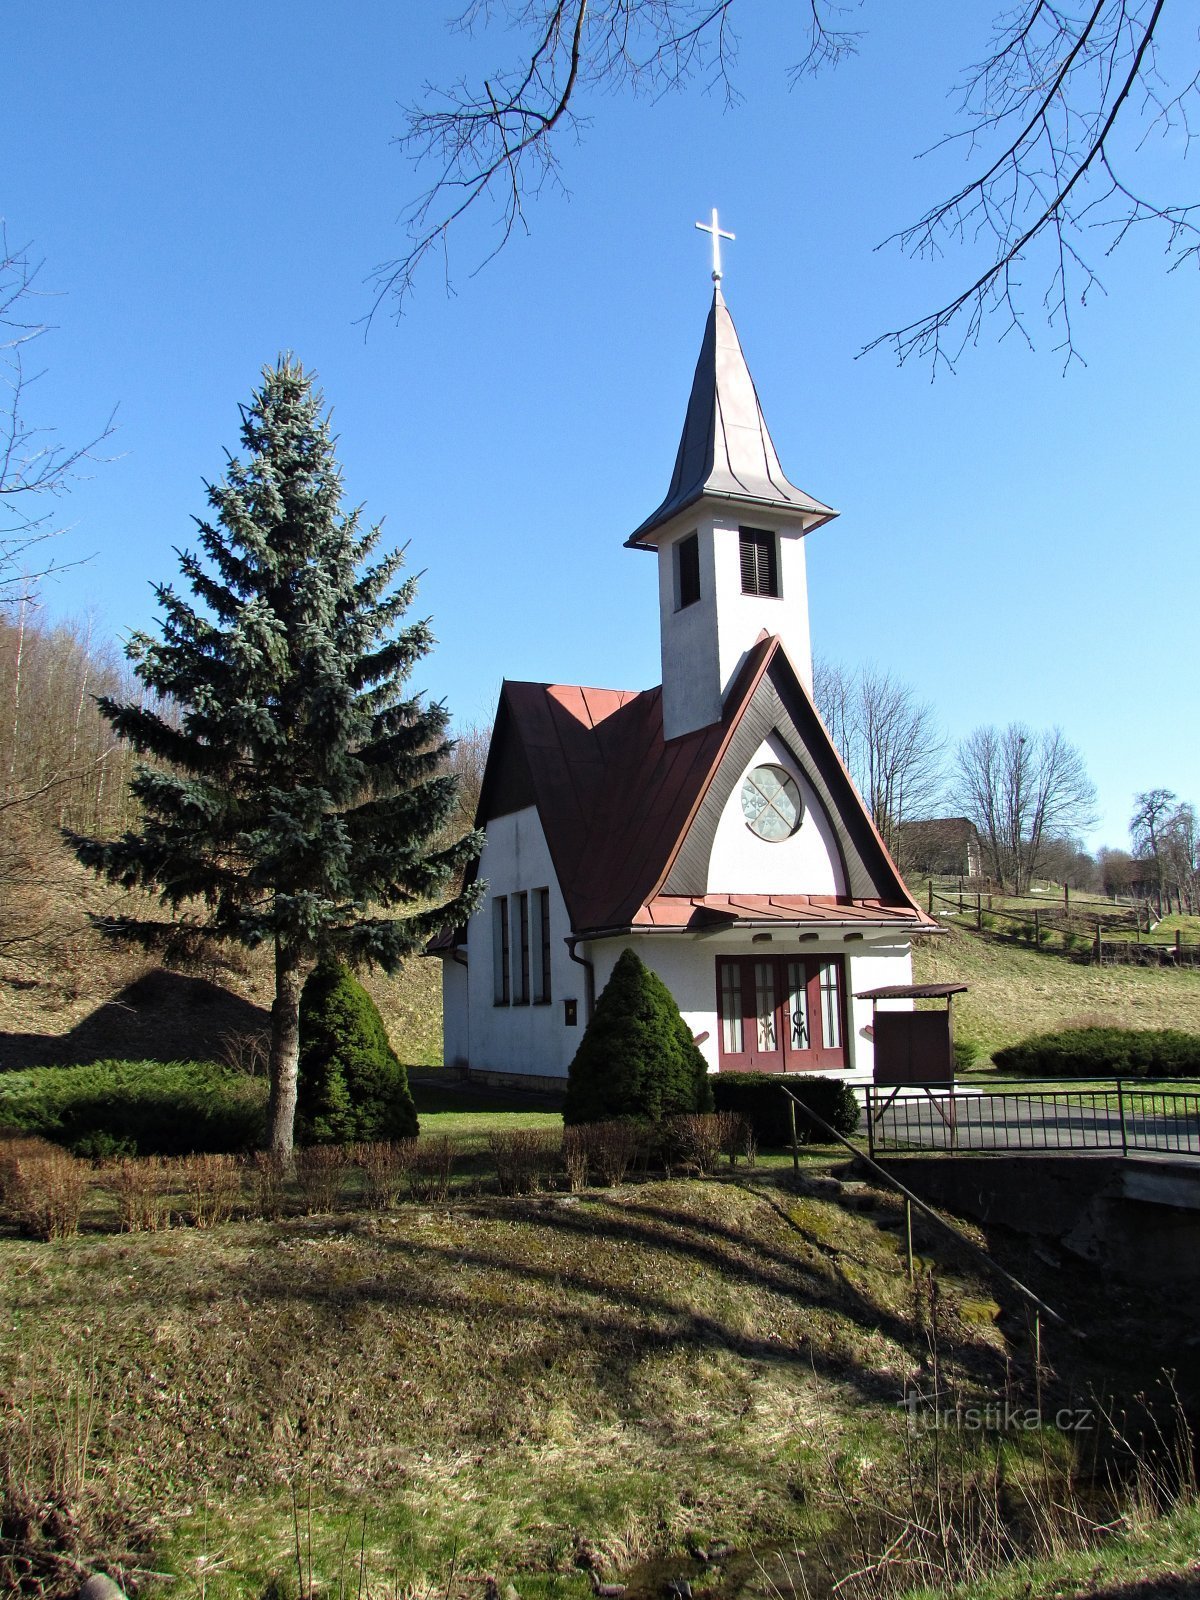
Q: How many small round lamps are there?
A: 3